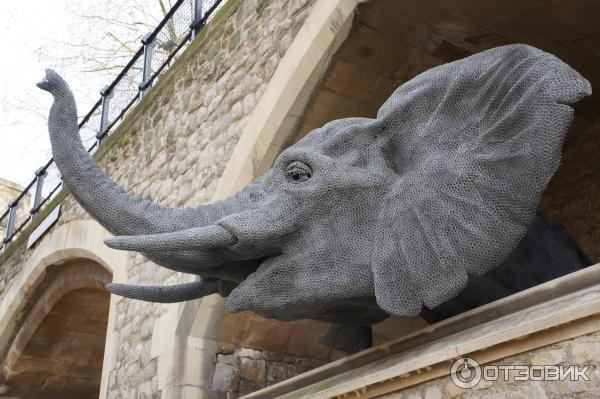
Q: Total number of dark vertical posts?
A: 5